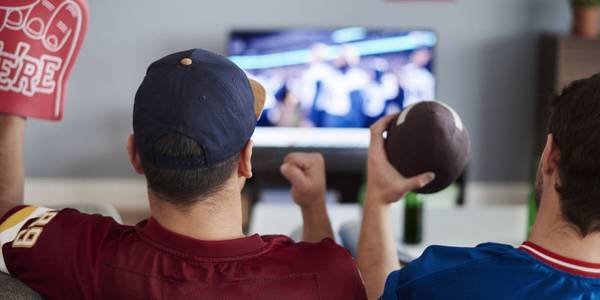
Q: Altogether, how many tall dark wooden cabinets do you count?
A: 1